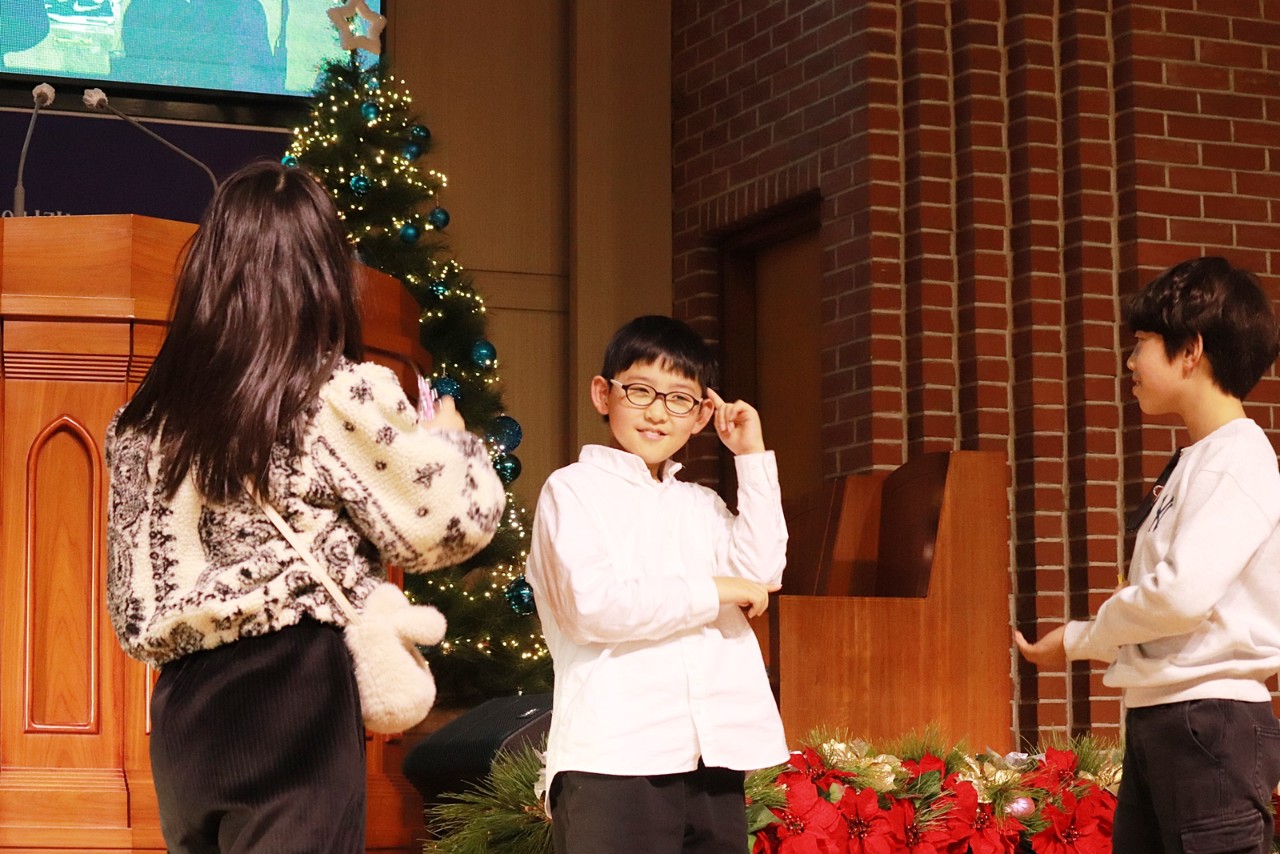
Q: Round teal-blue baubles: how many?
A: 13